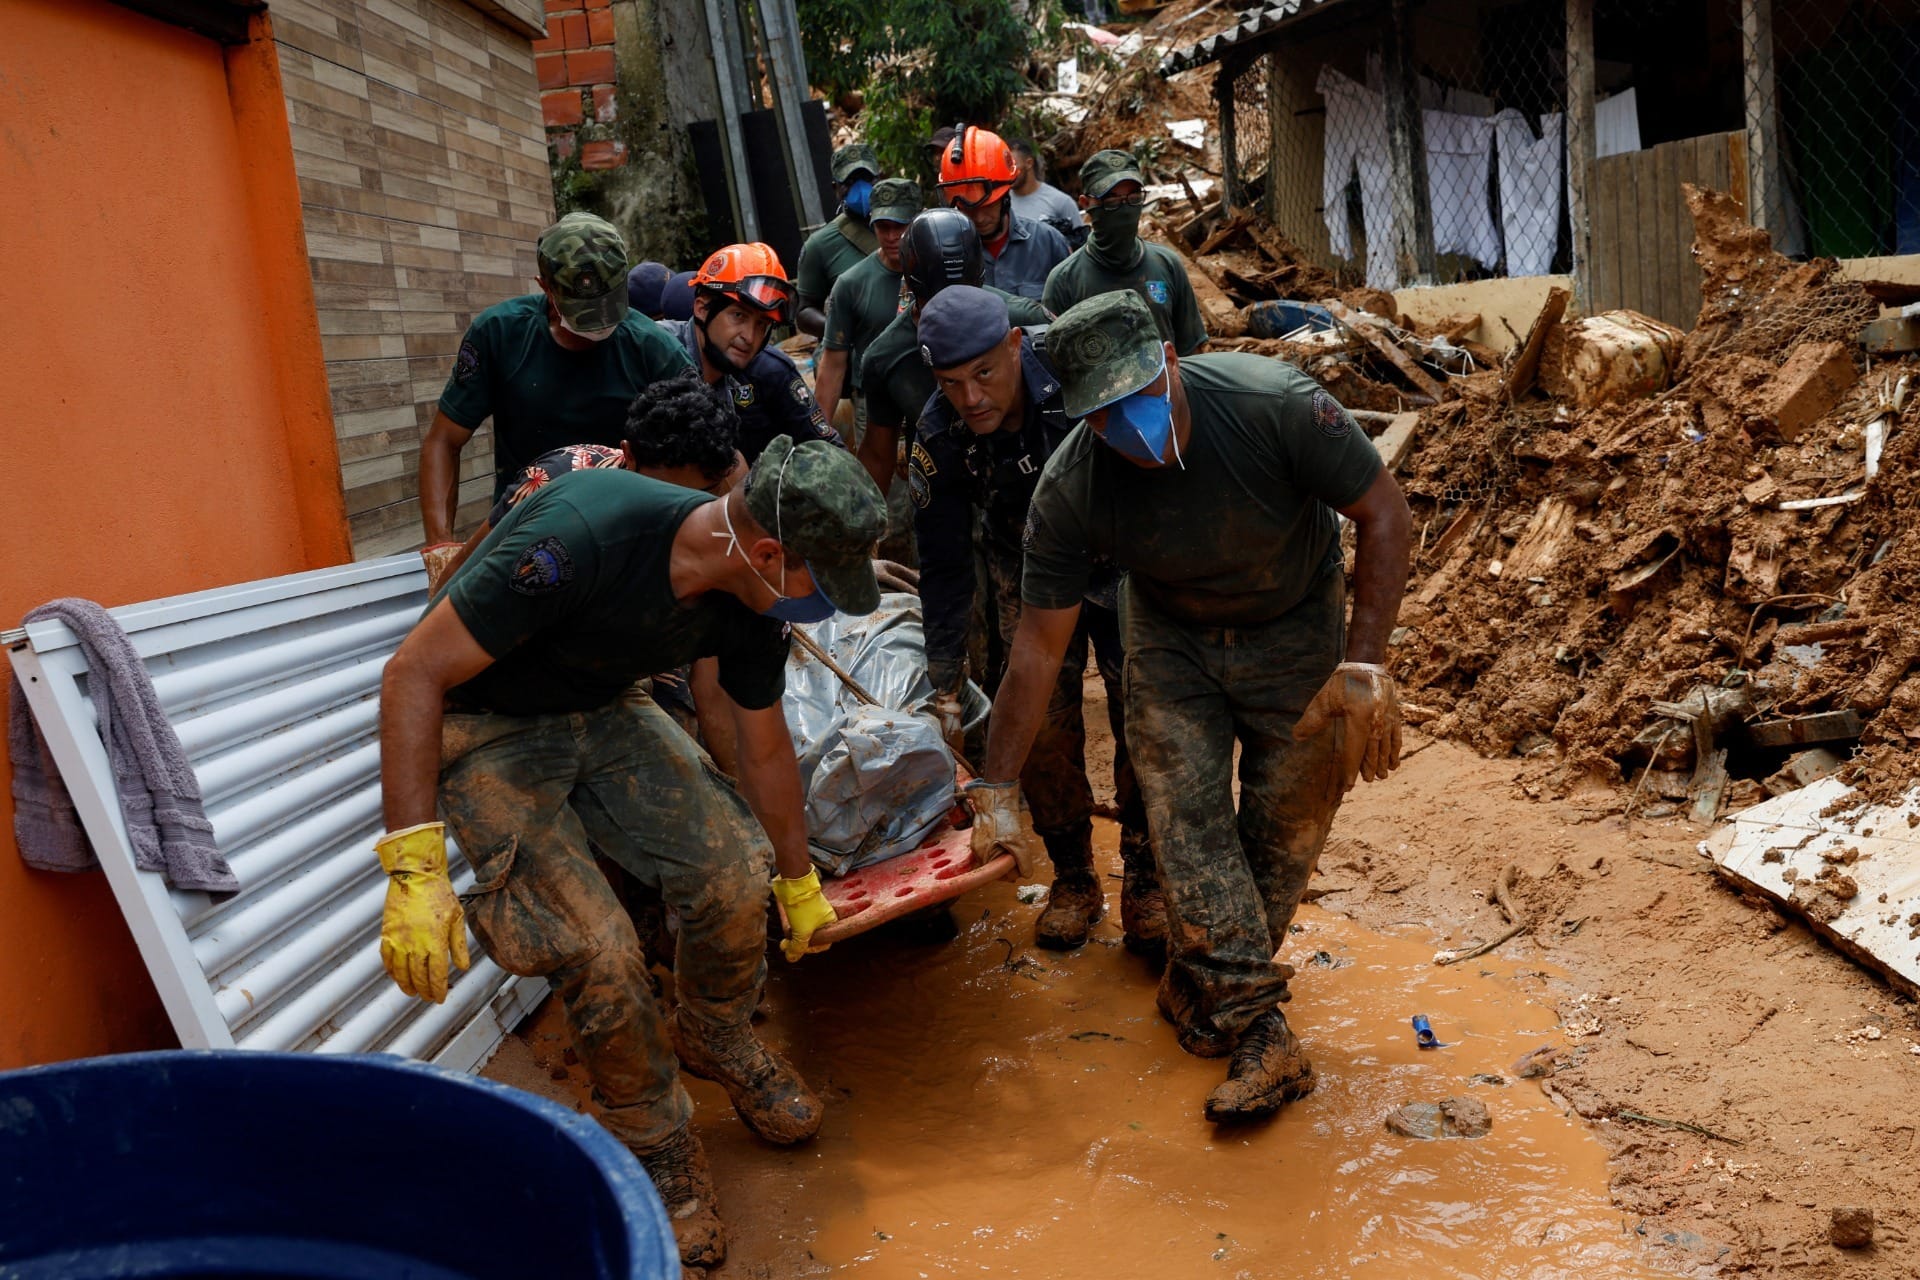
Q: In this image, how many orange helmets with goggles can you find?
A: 2